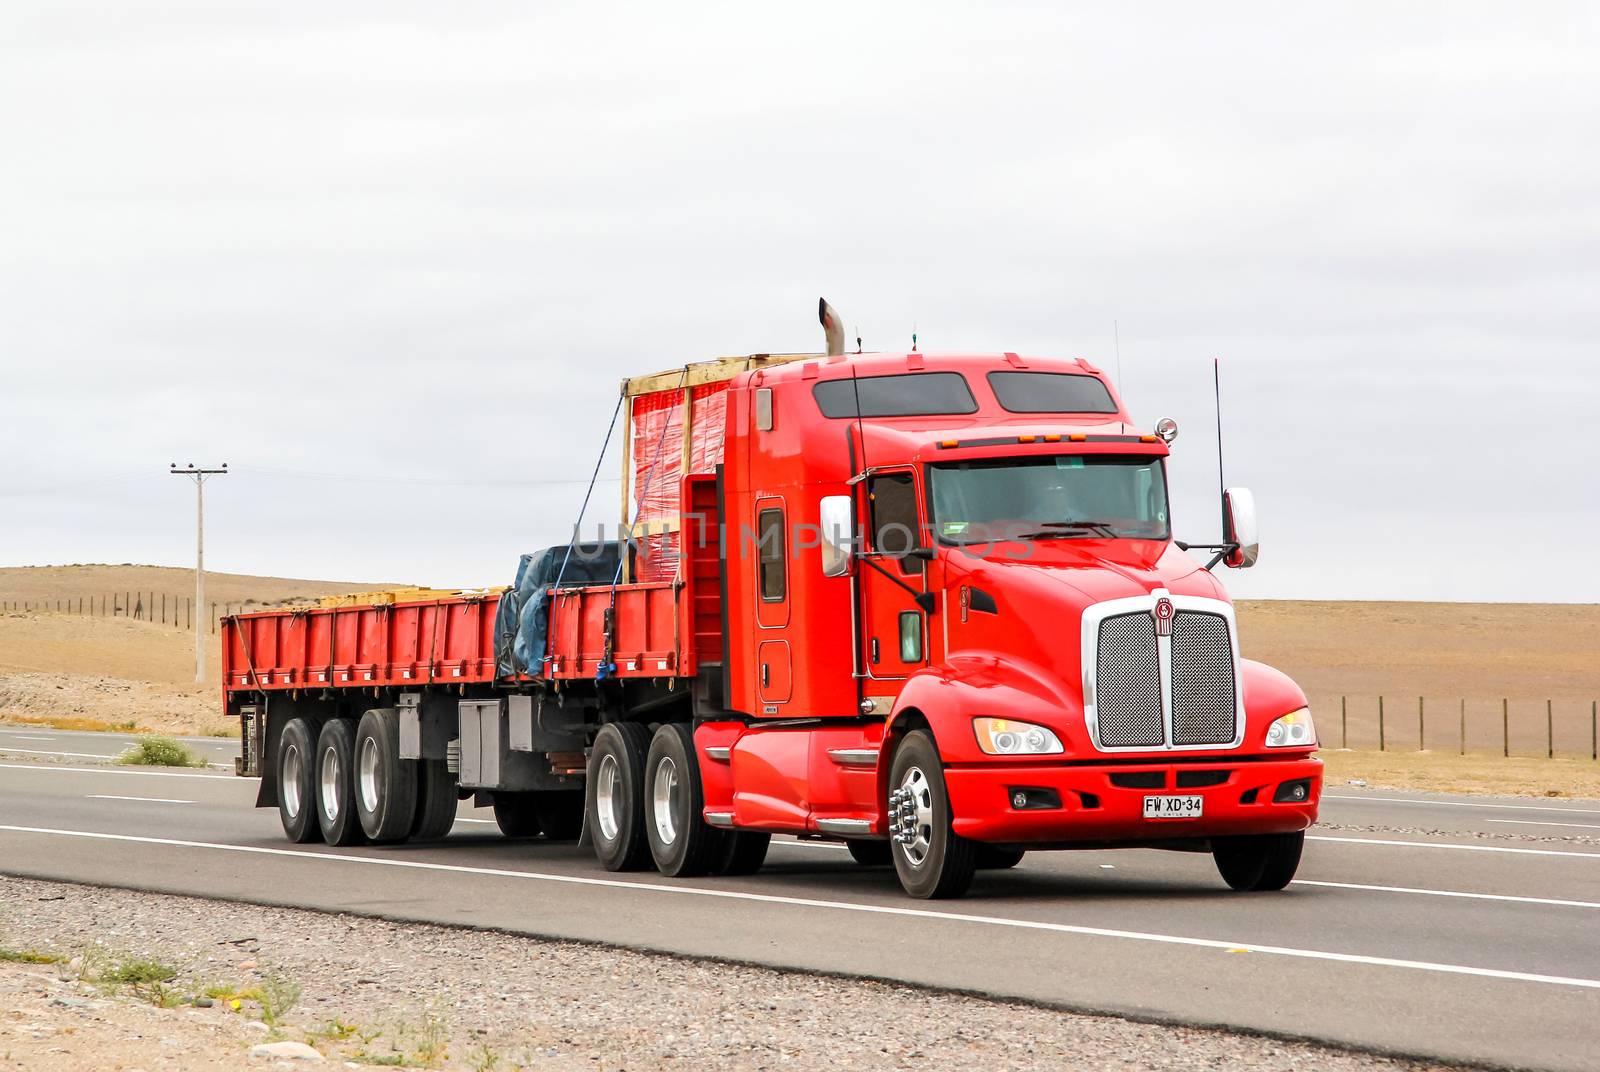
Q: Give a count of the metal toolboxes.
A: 3